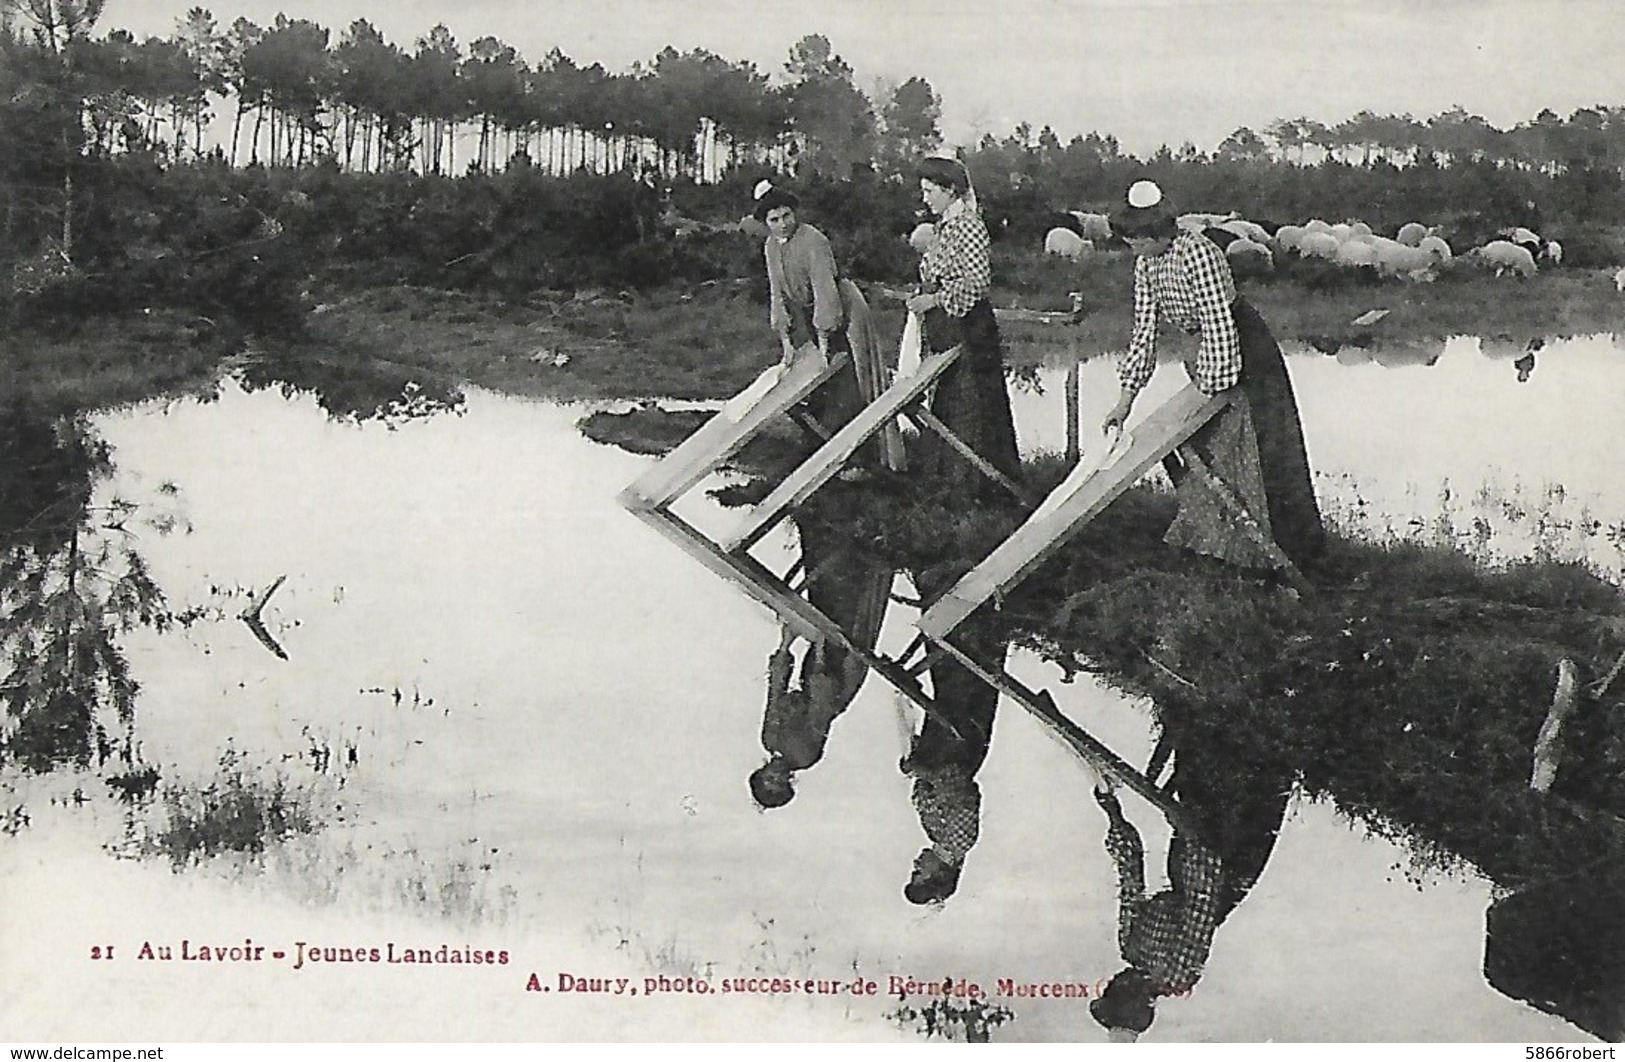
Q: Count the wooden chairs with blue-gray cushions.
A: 0